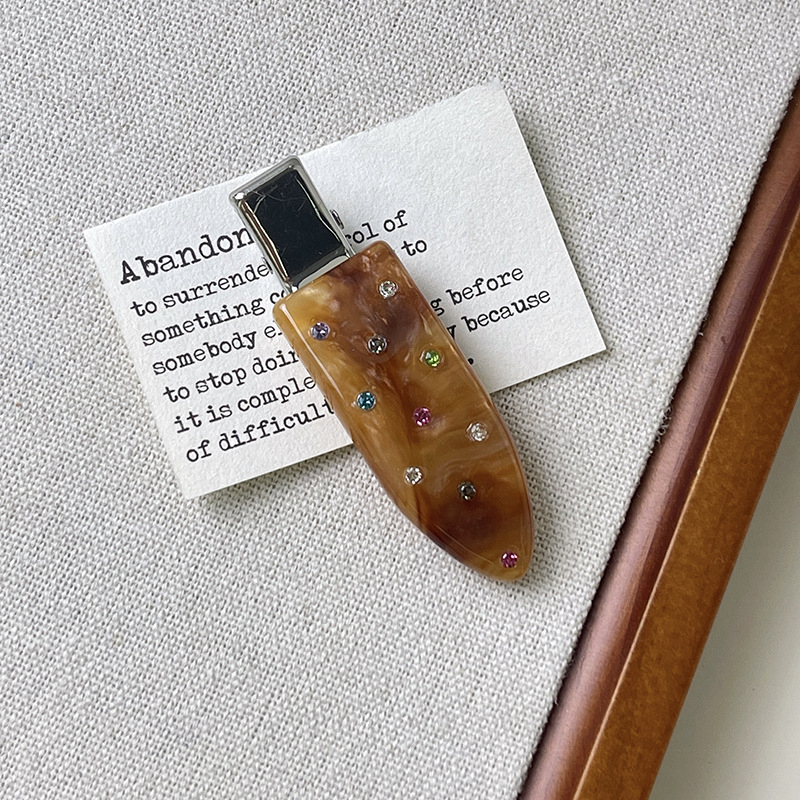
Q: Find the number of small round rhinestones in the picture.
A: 10